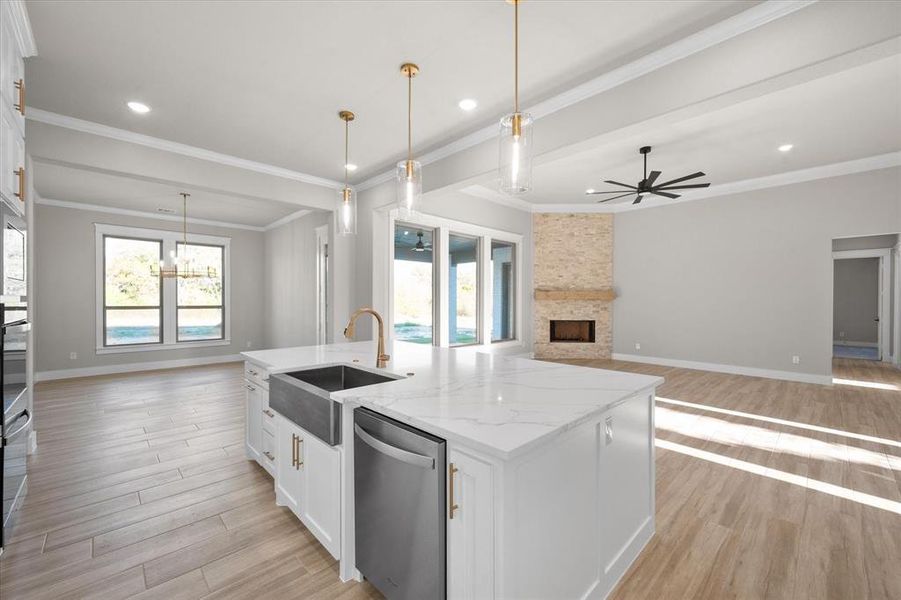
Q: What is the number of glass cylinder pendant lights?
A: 3